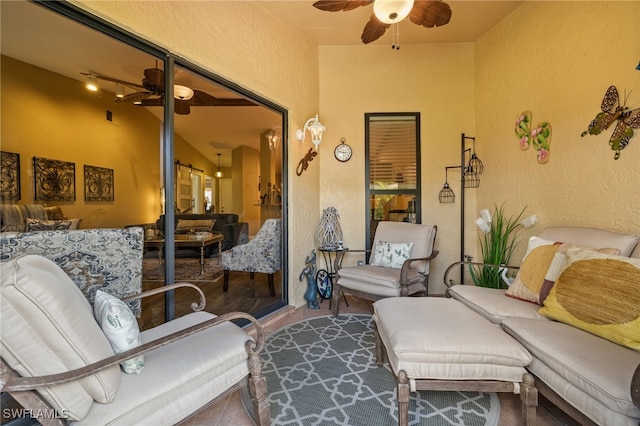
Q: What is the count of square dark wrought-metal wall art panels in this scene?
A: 3